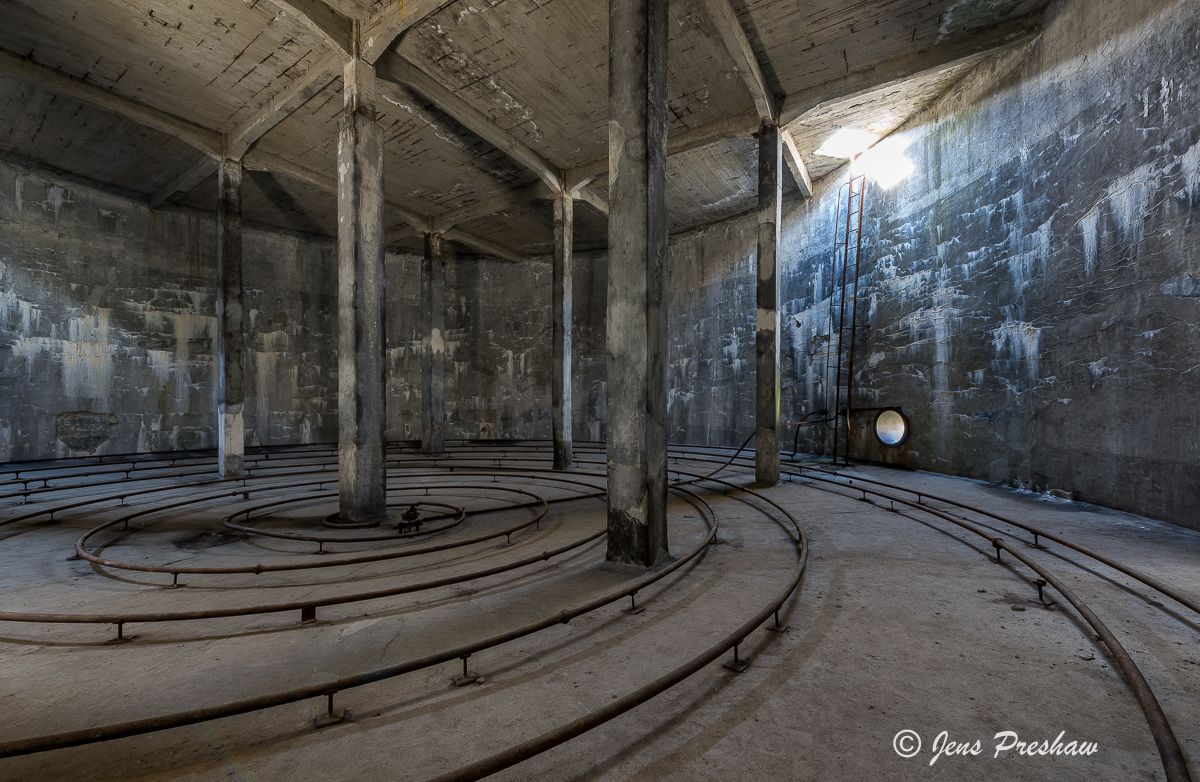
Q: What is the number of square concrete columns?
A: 6